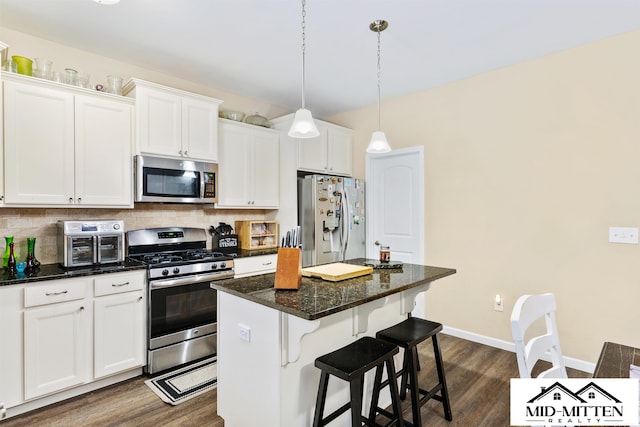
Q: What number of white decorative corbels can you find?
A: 3